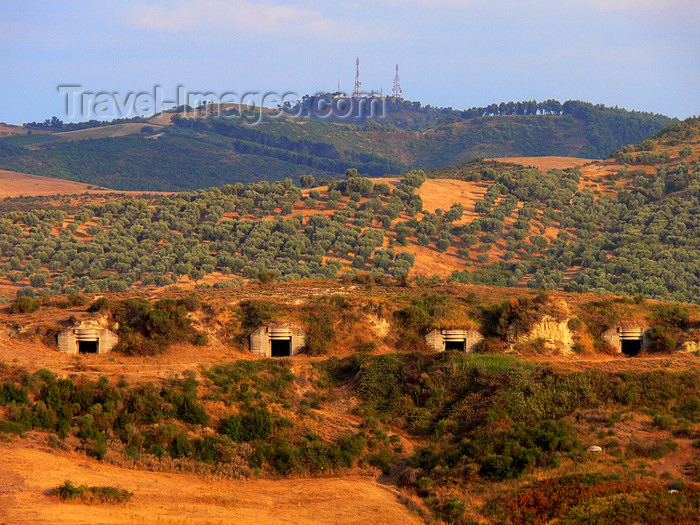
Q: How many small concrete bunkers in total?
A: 4